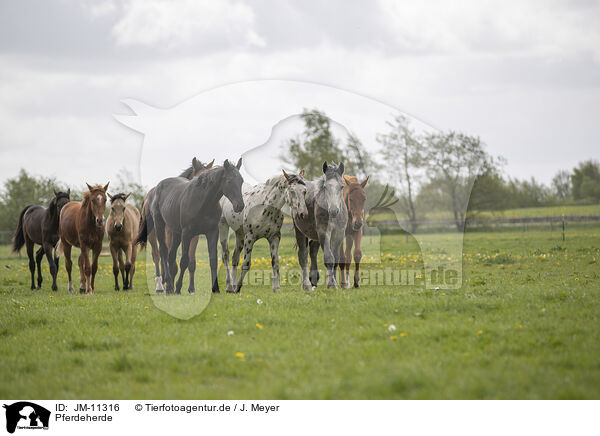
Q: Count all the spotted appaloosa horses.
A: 1